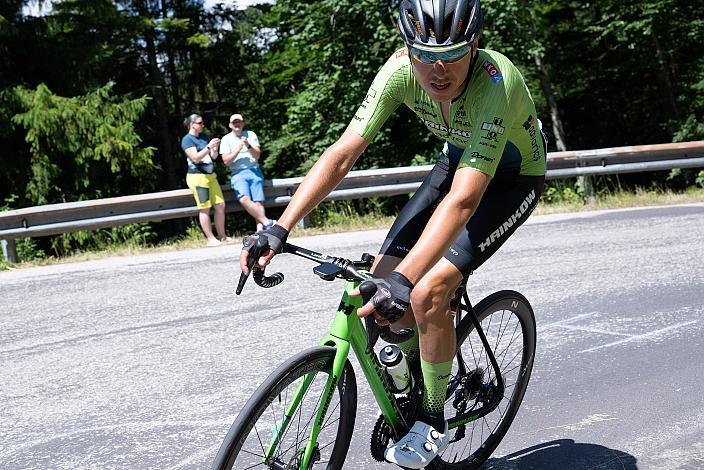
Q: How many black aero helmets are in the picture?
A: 1